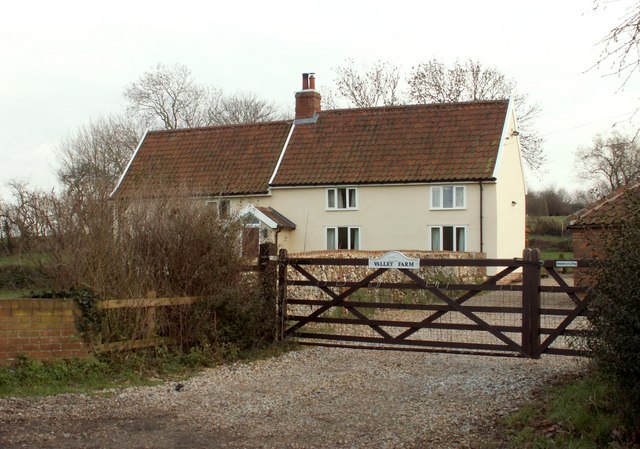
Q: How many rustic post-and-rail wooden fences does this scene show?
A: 1